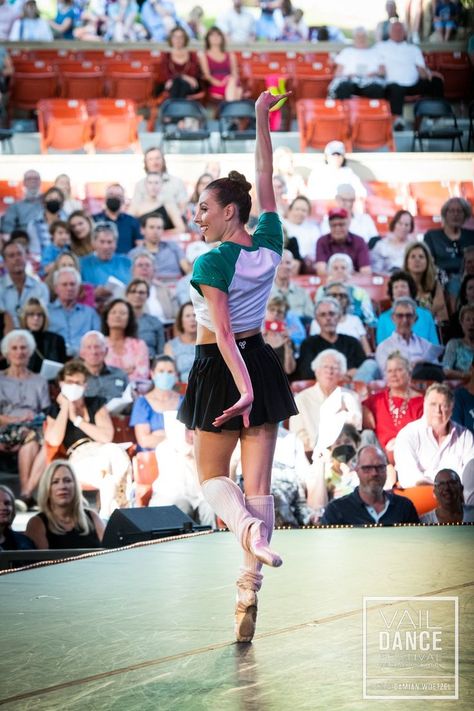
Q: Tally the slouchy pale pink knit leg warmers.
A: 2